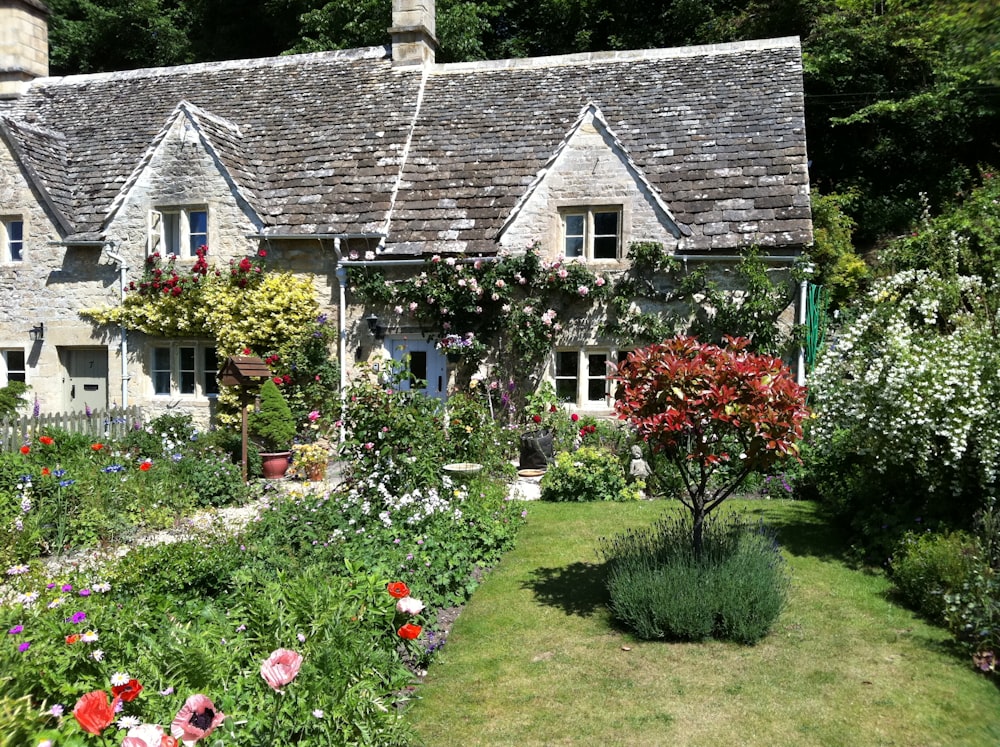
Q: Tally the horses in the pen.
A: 0